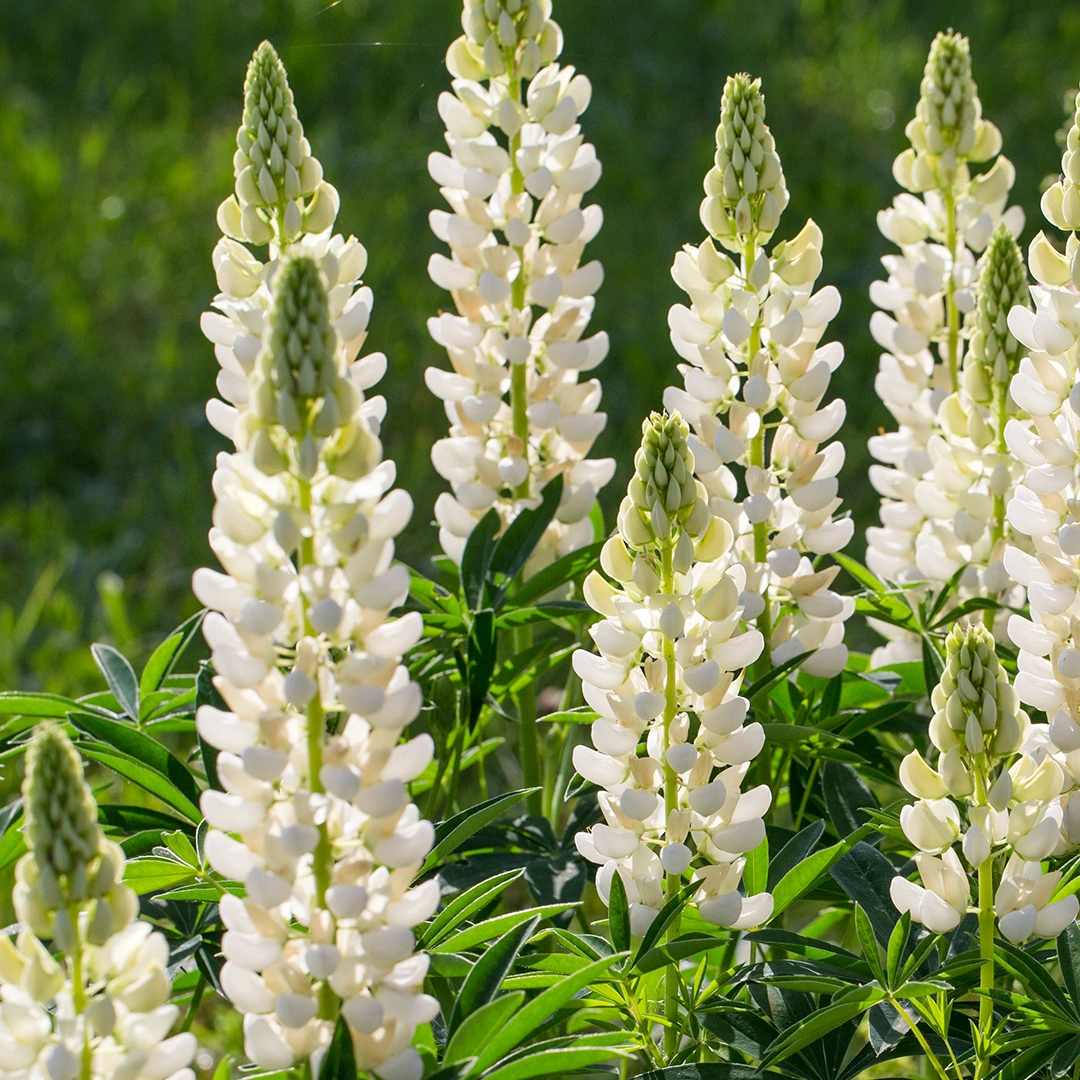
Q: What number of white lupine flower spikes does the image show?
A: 10